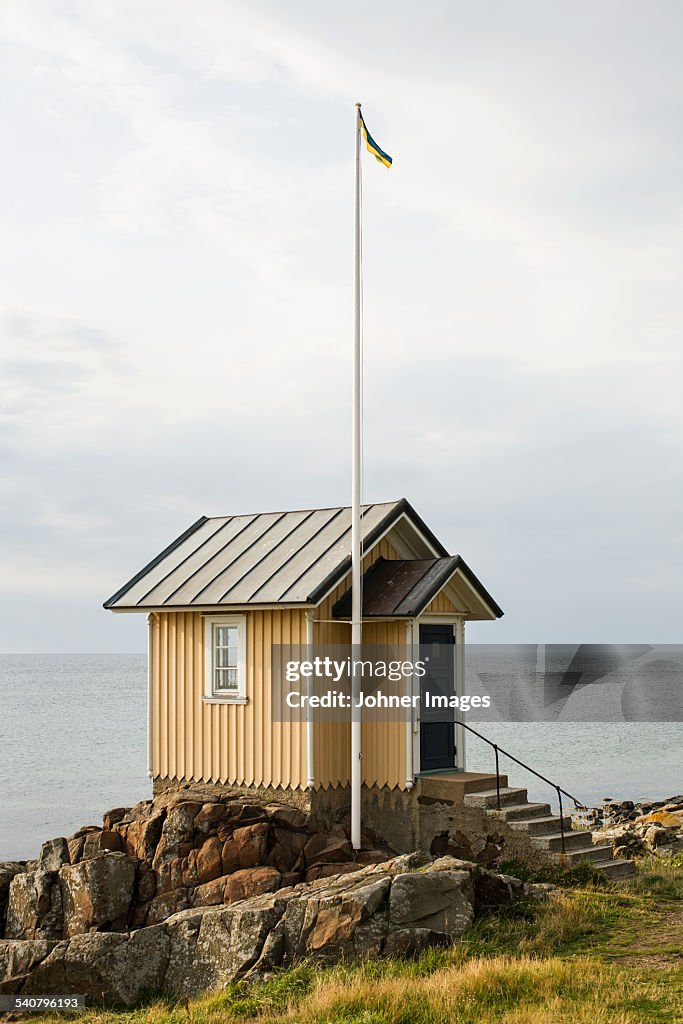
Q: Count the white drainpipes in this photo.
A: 3